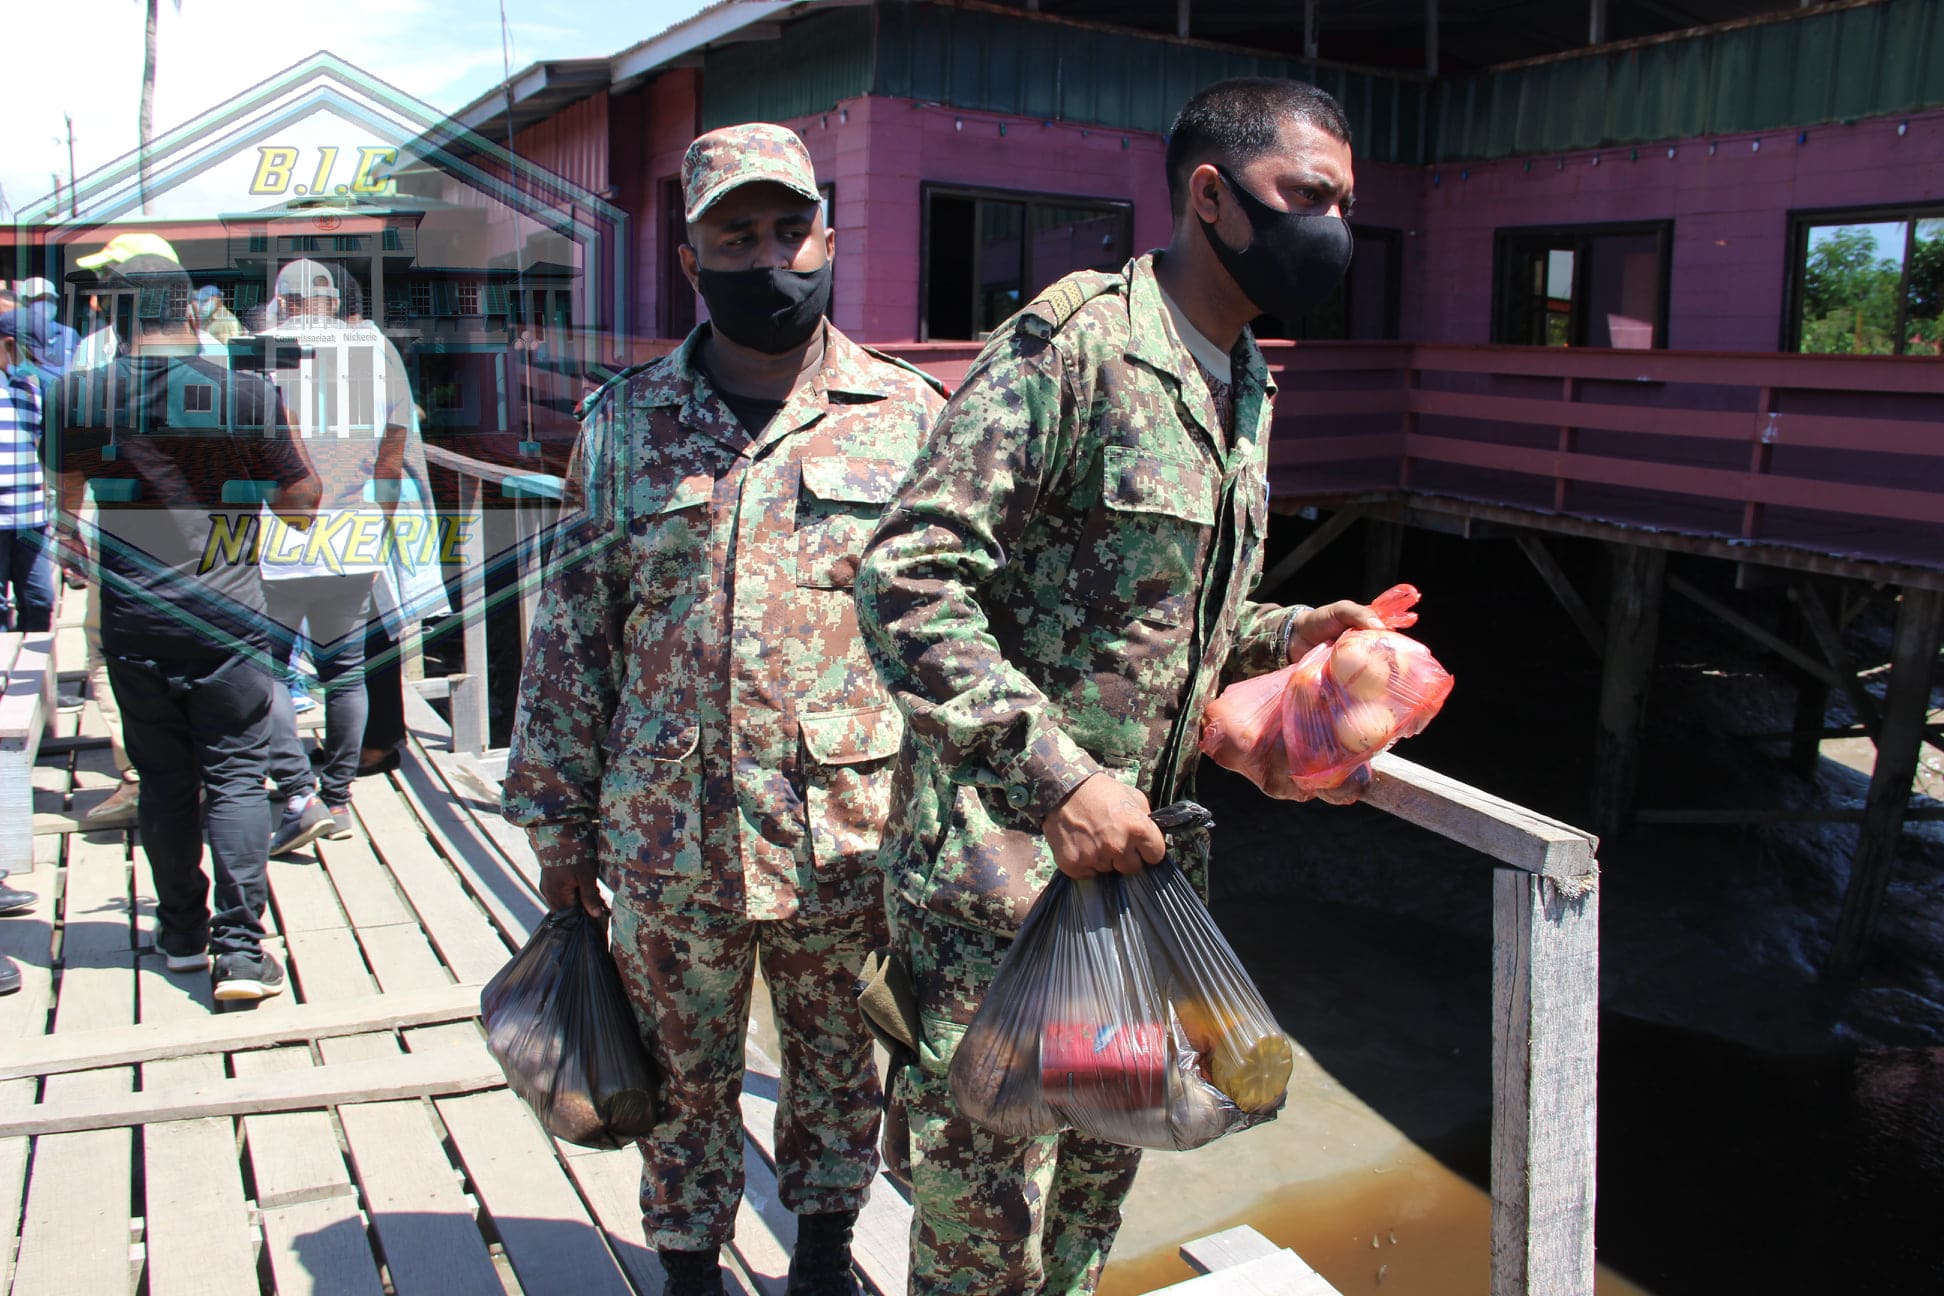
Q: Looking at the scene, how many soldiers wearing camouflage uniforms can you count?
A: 2